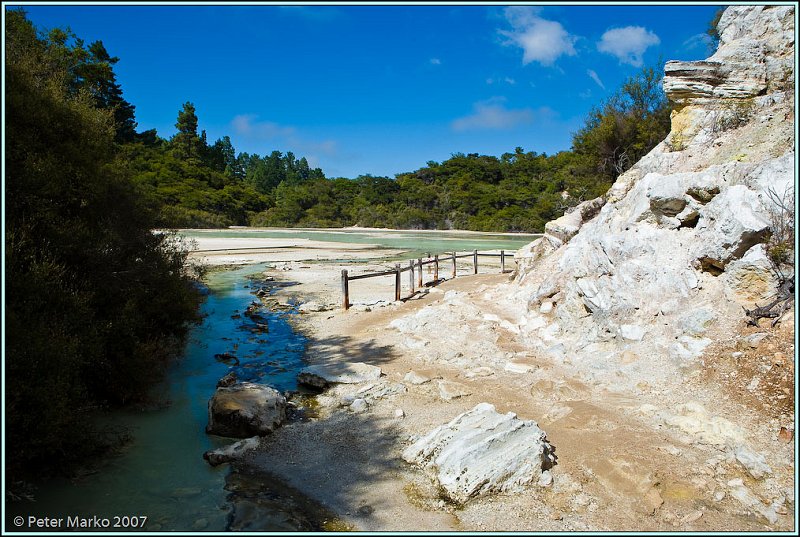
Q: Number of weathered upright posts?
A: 8